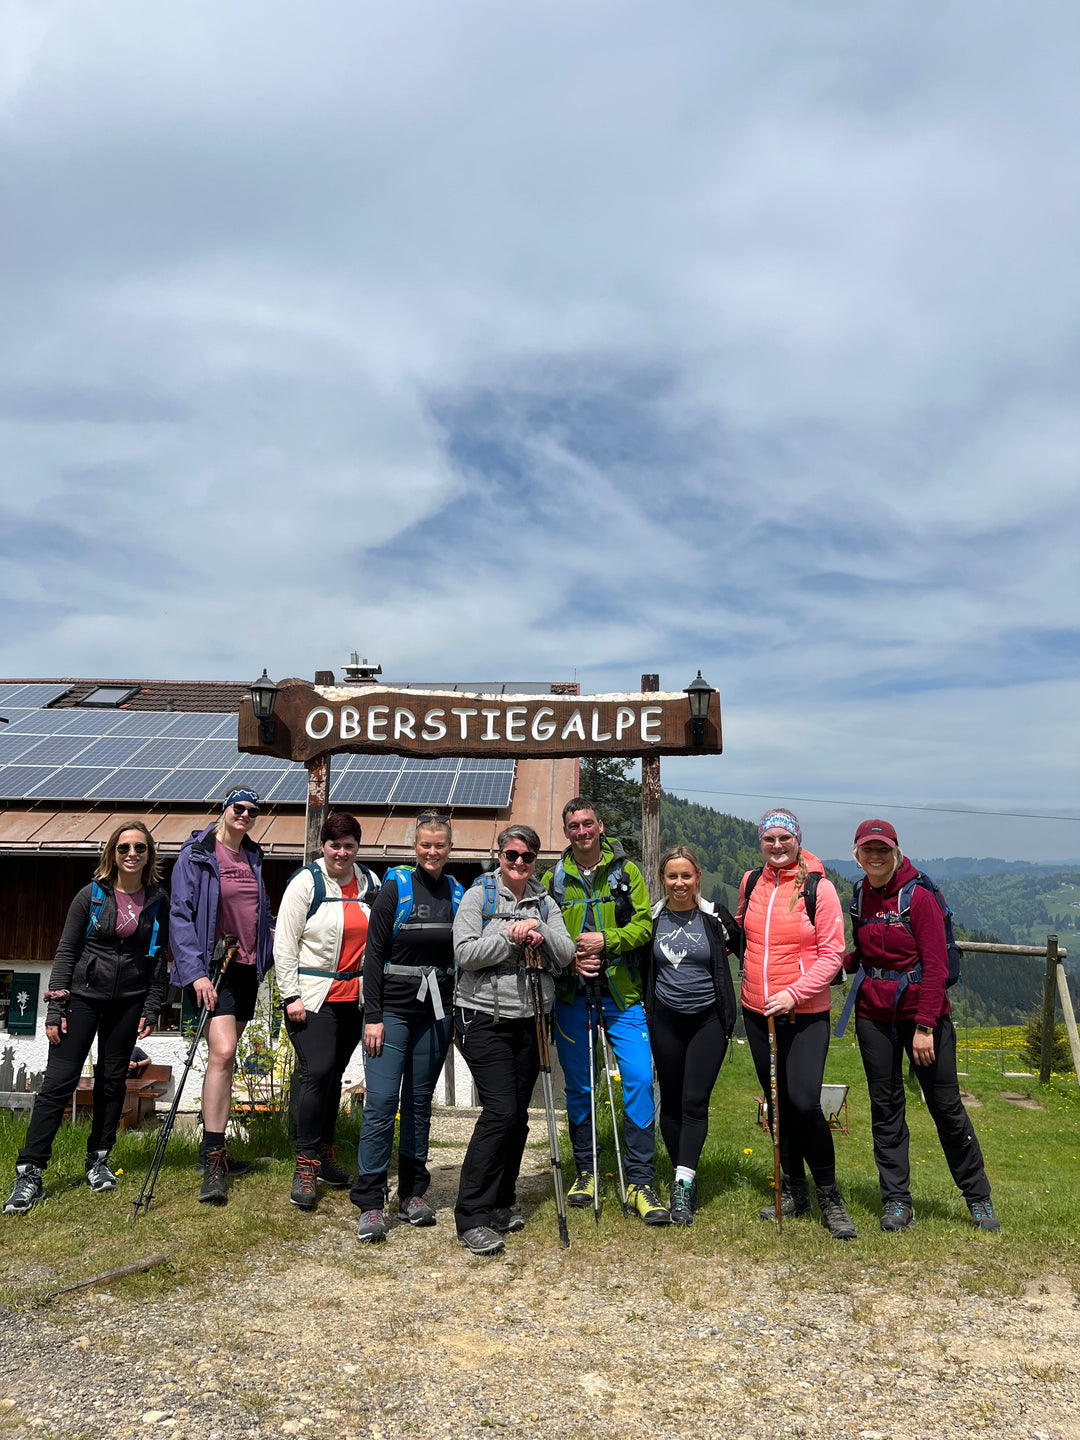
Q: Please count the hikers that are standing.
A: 9